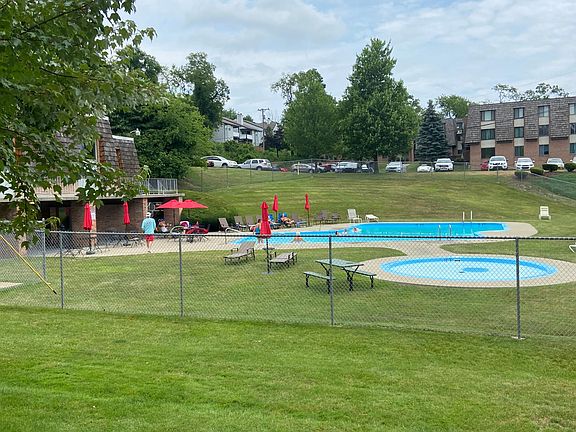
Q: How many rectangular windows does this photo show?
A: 12